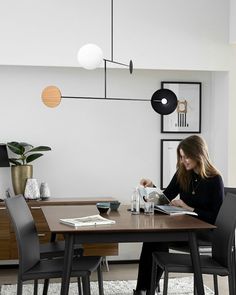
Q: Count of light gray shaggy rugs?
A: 1